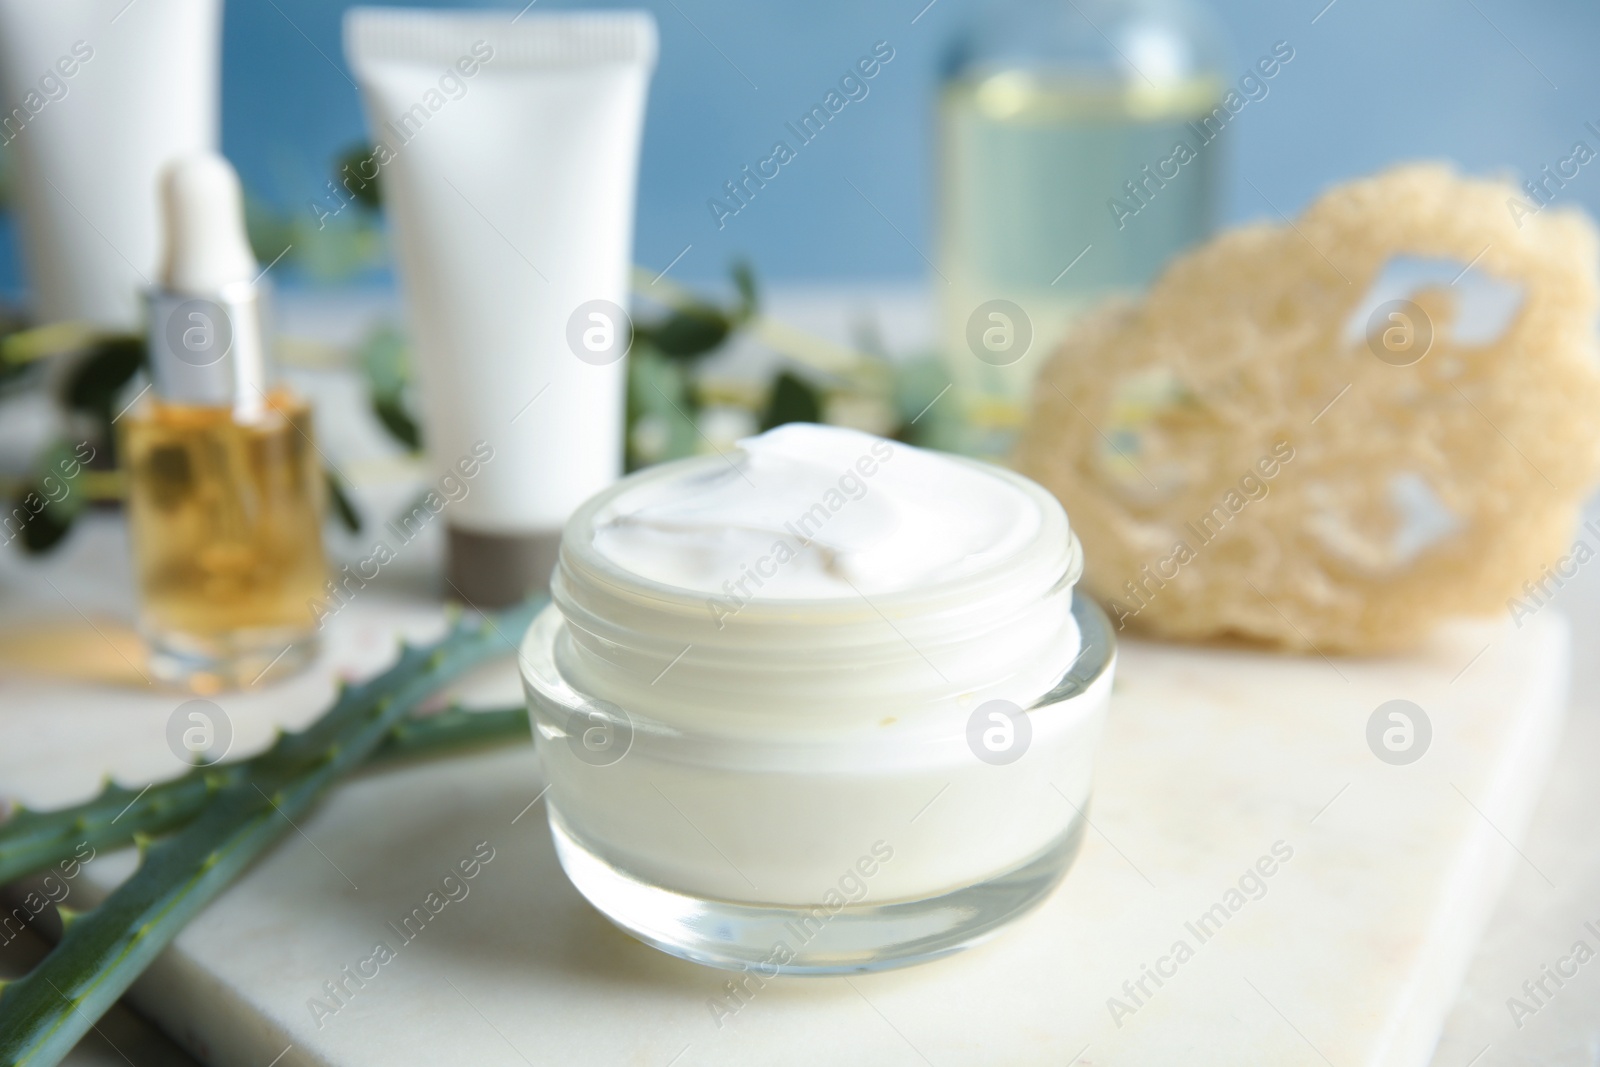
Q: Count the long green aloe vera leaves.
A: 2